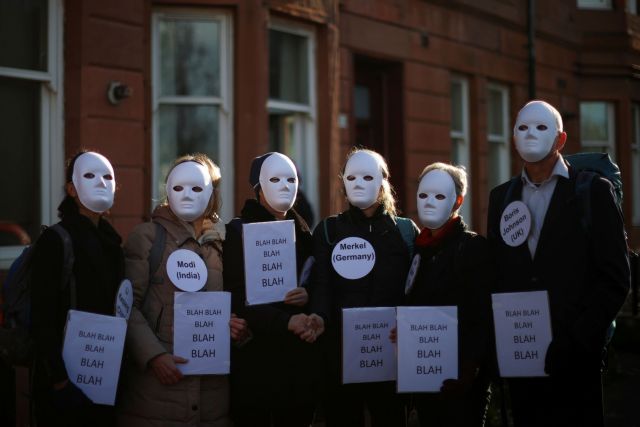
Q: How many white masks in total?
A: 6